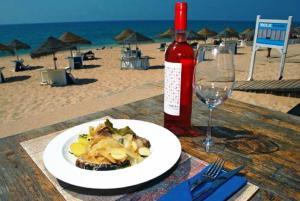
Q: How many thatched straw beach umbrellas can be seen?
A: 11